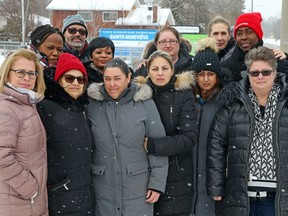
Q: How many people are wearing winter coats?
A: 12